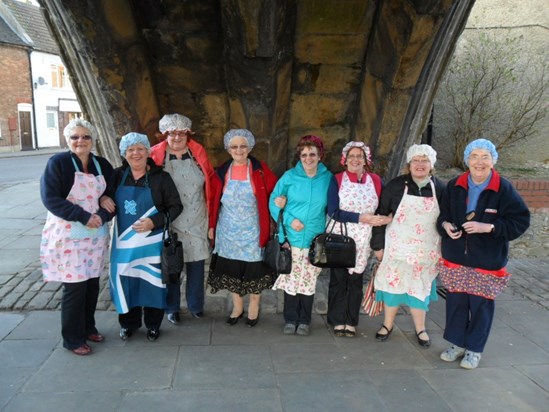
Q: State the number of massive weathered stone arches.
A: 1